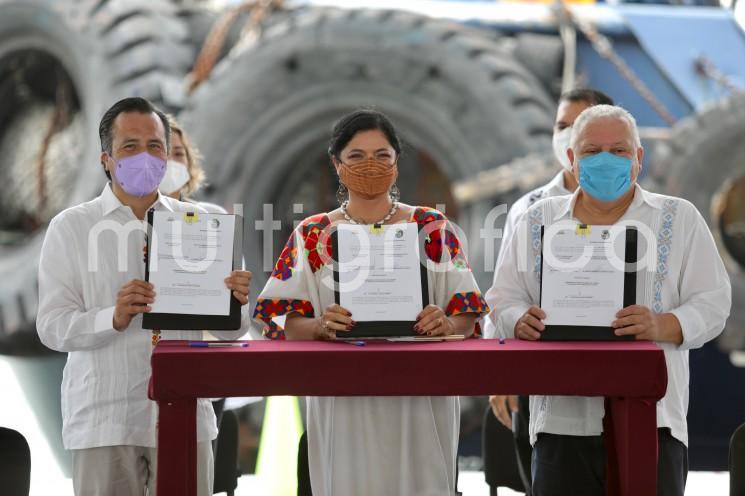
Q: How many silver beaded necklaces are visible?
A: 1